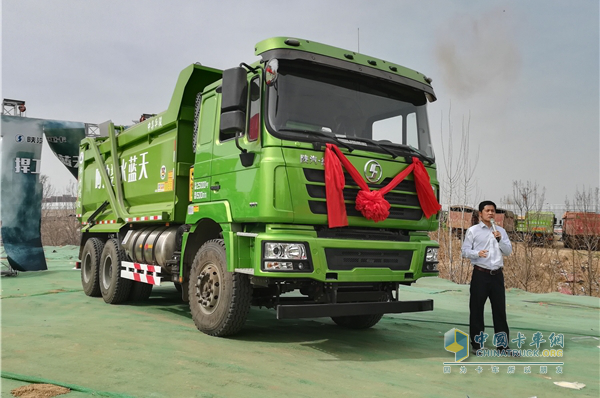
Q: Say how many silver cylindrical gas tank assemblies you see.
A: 1